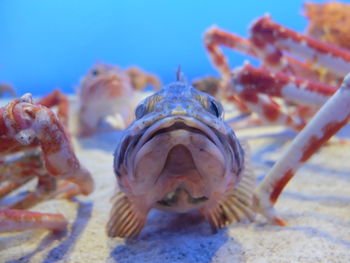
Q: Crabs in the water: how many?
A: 2